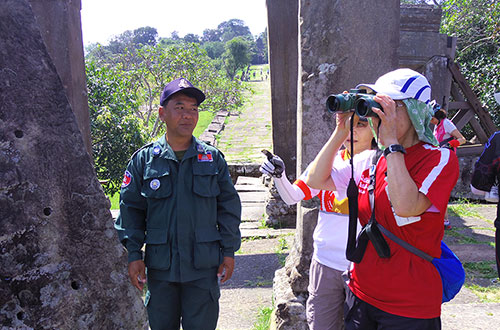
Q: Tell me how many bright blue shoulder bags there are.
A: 1